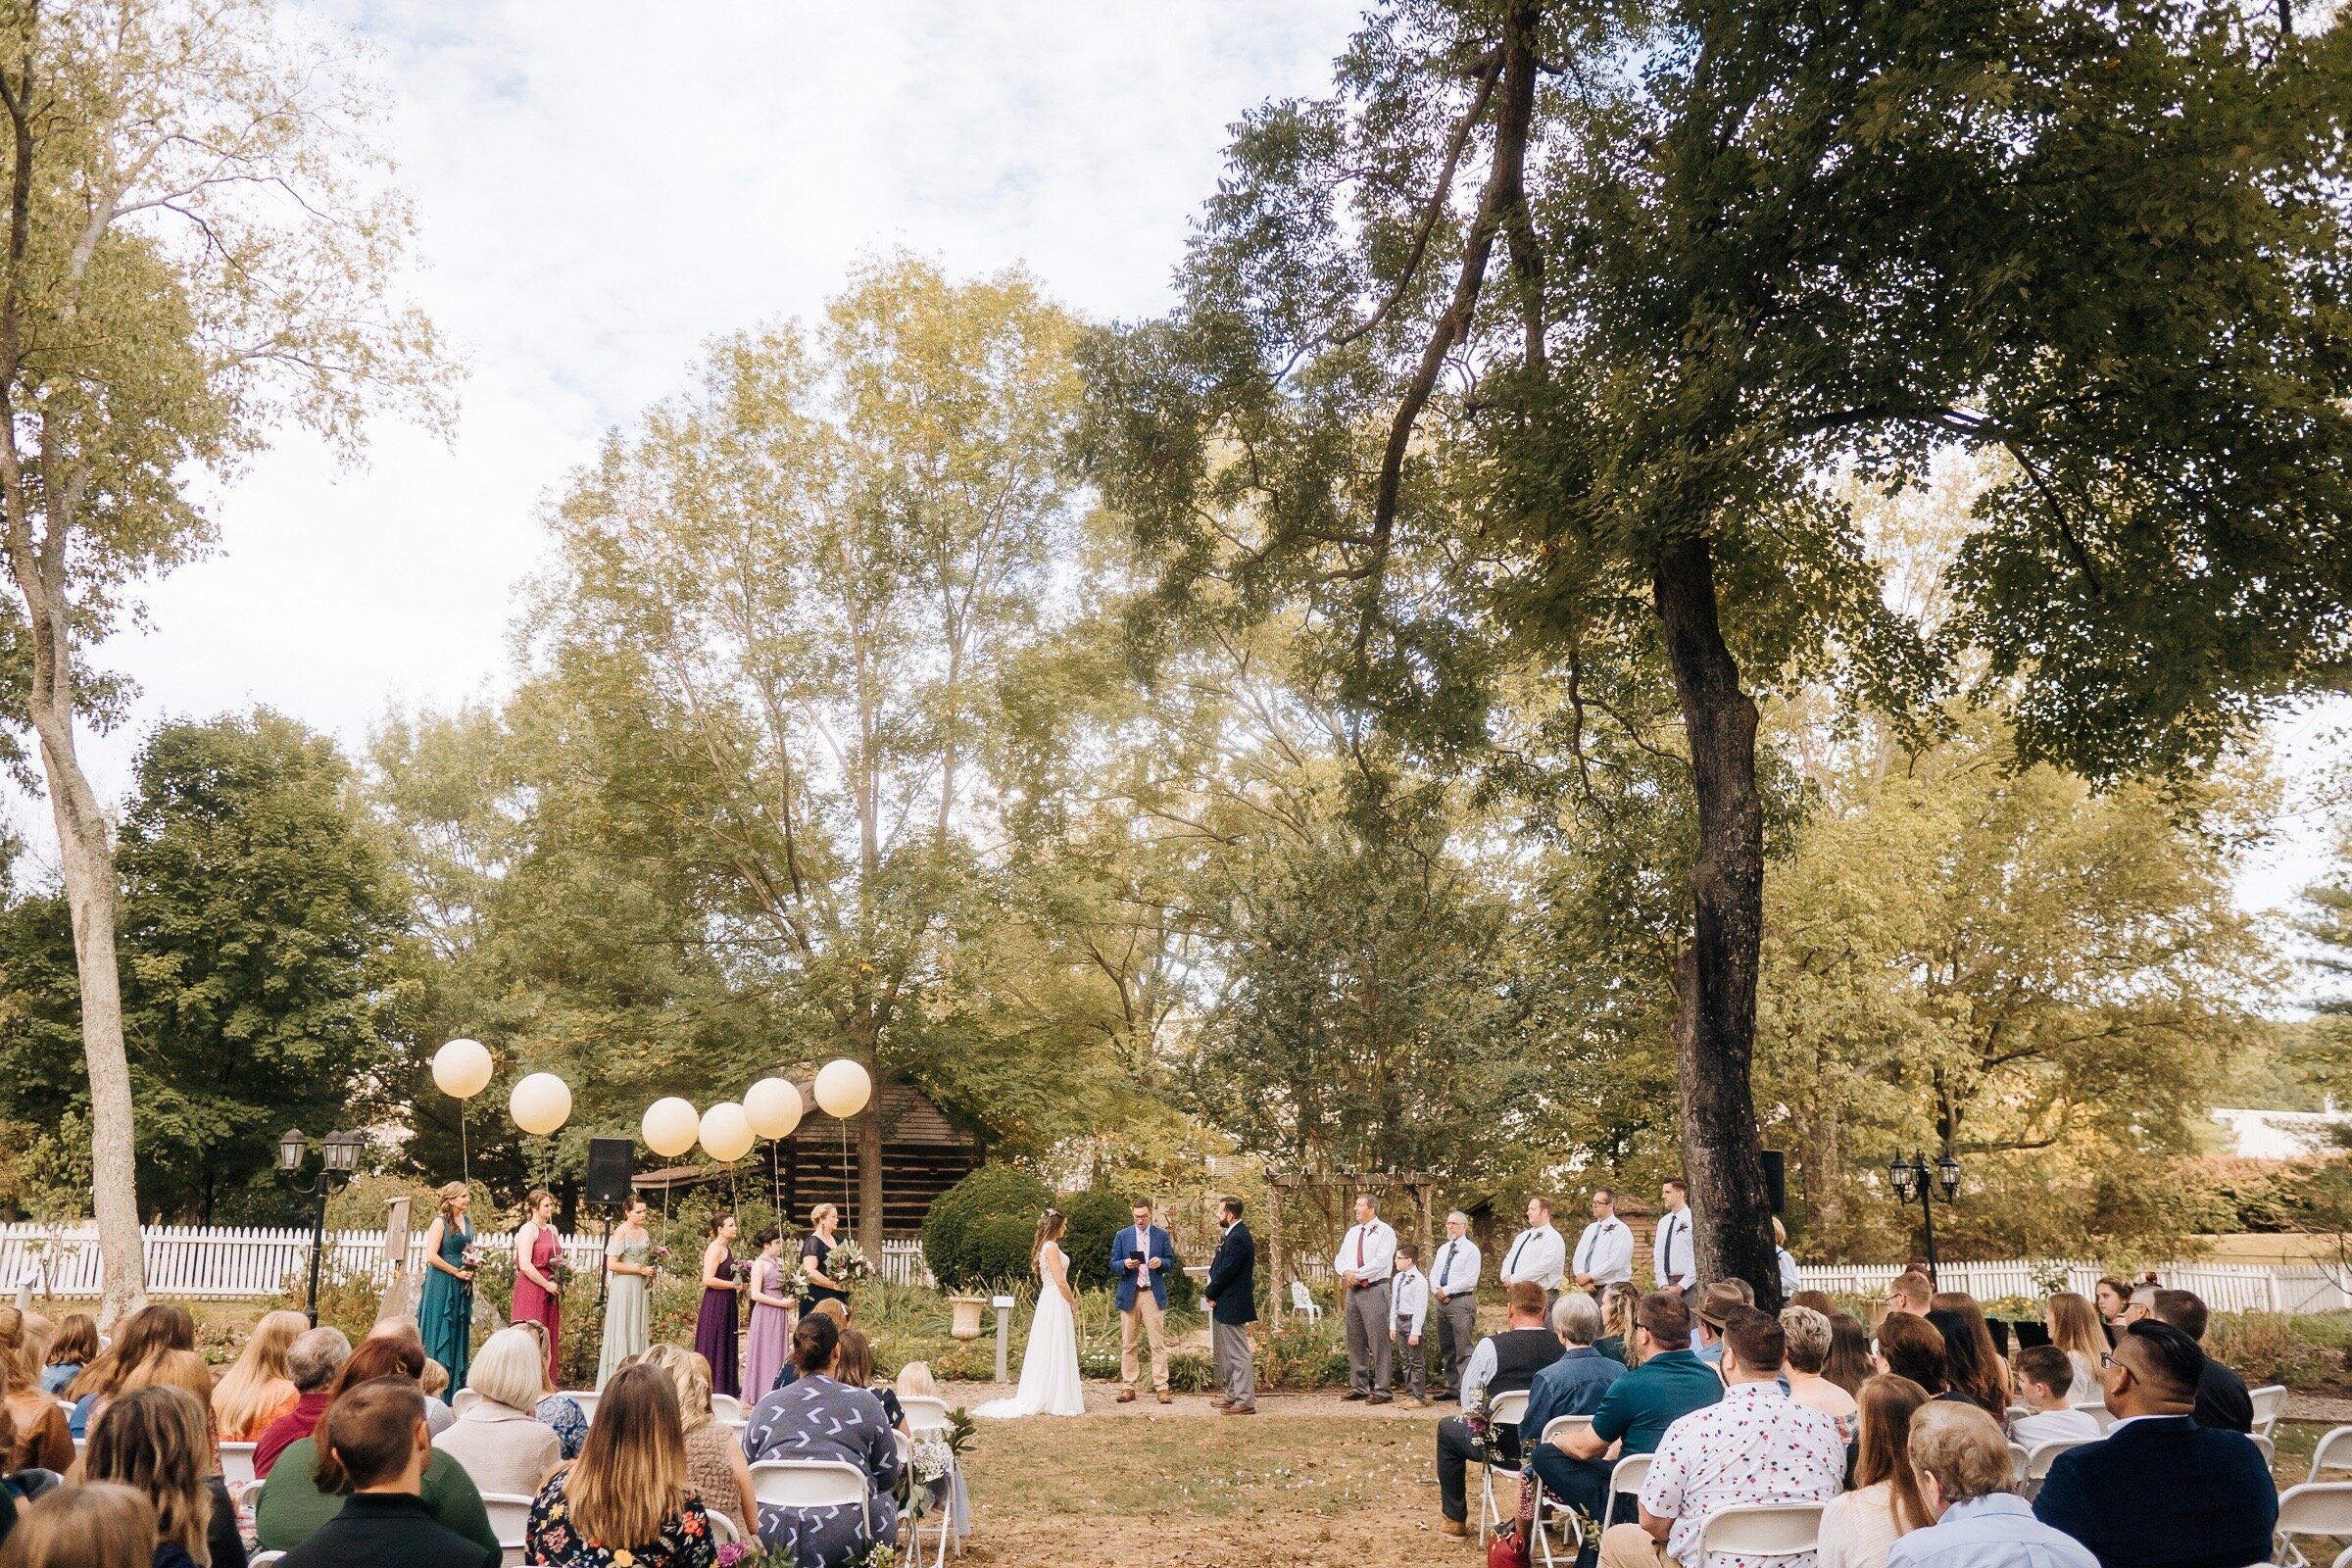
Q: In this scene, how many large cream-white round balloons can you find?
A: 6